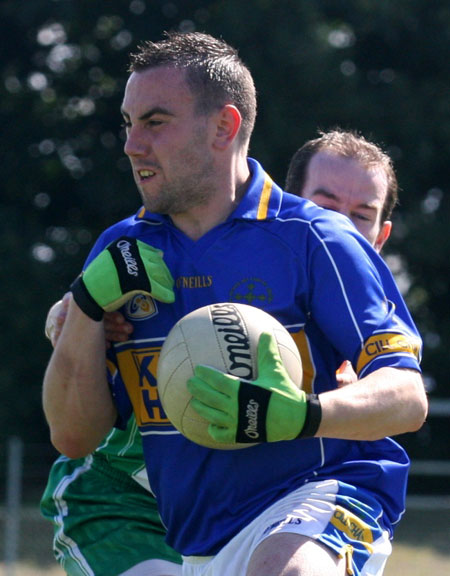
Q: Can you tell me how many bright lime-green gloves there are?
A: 2